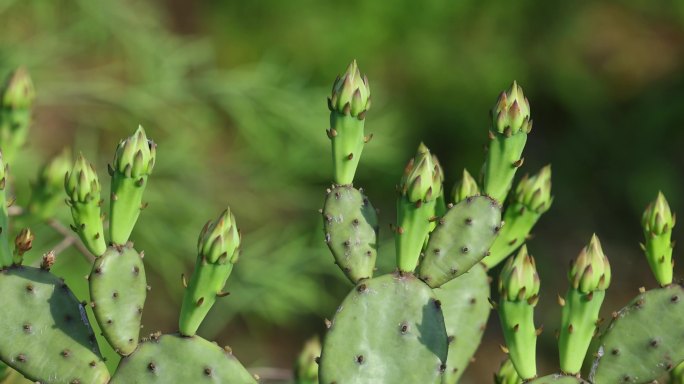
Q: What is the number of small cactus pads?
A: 3